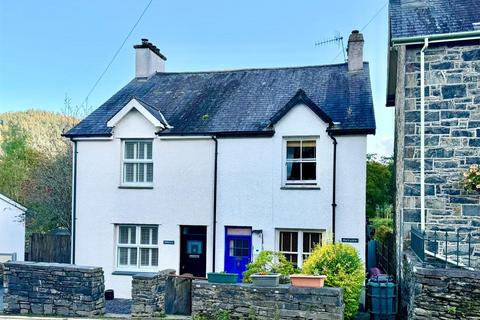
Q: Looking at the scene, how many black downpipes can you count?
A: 3